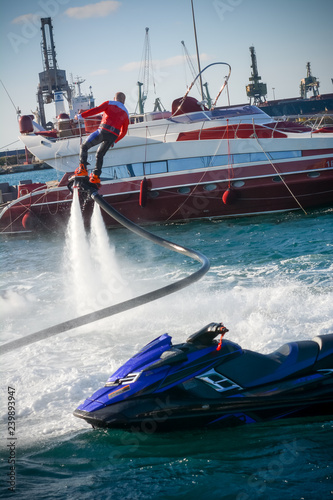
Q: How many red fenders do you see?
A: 3